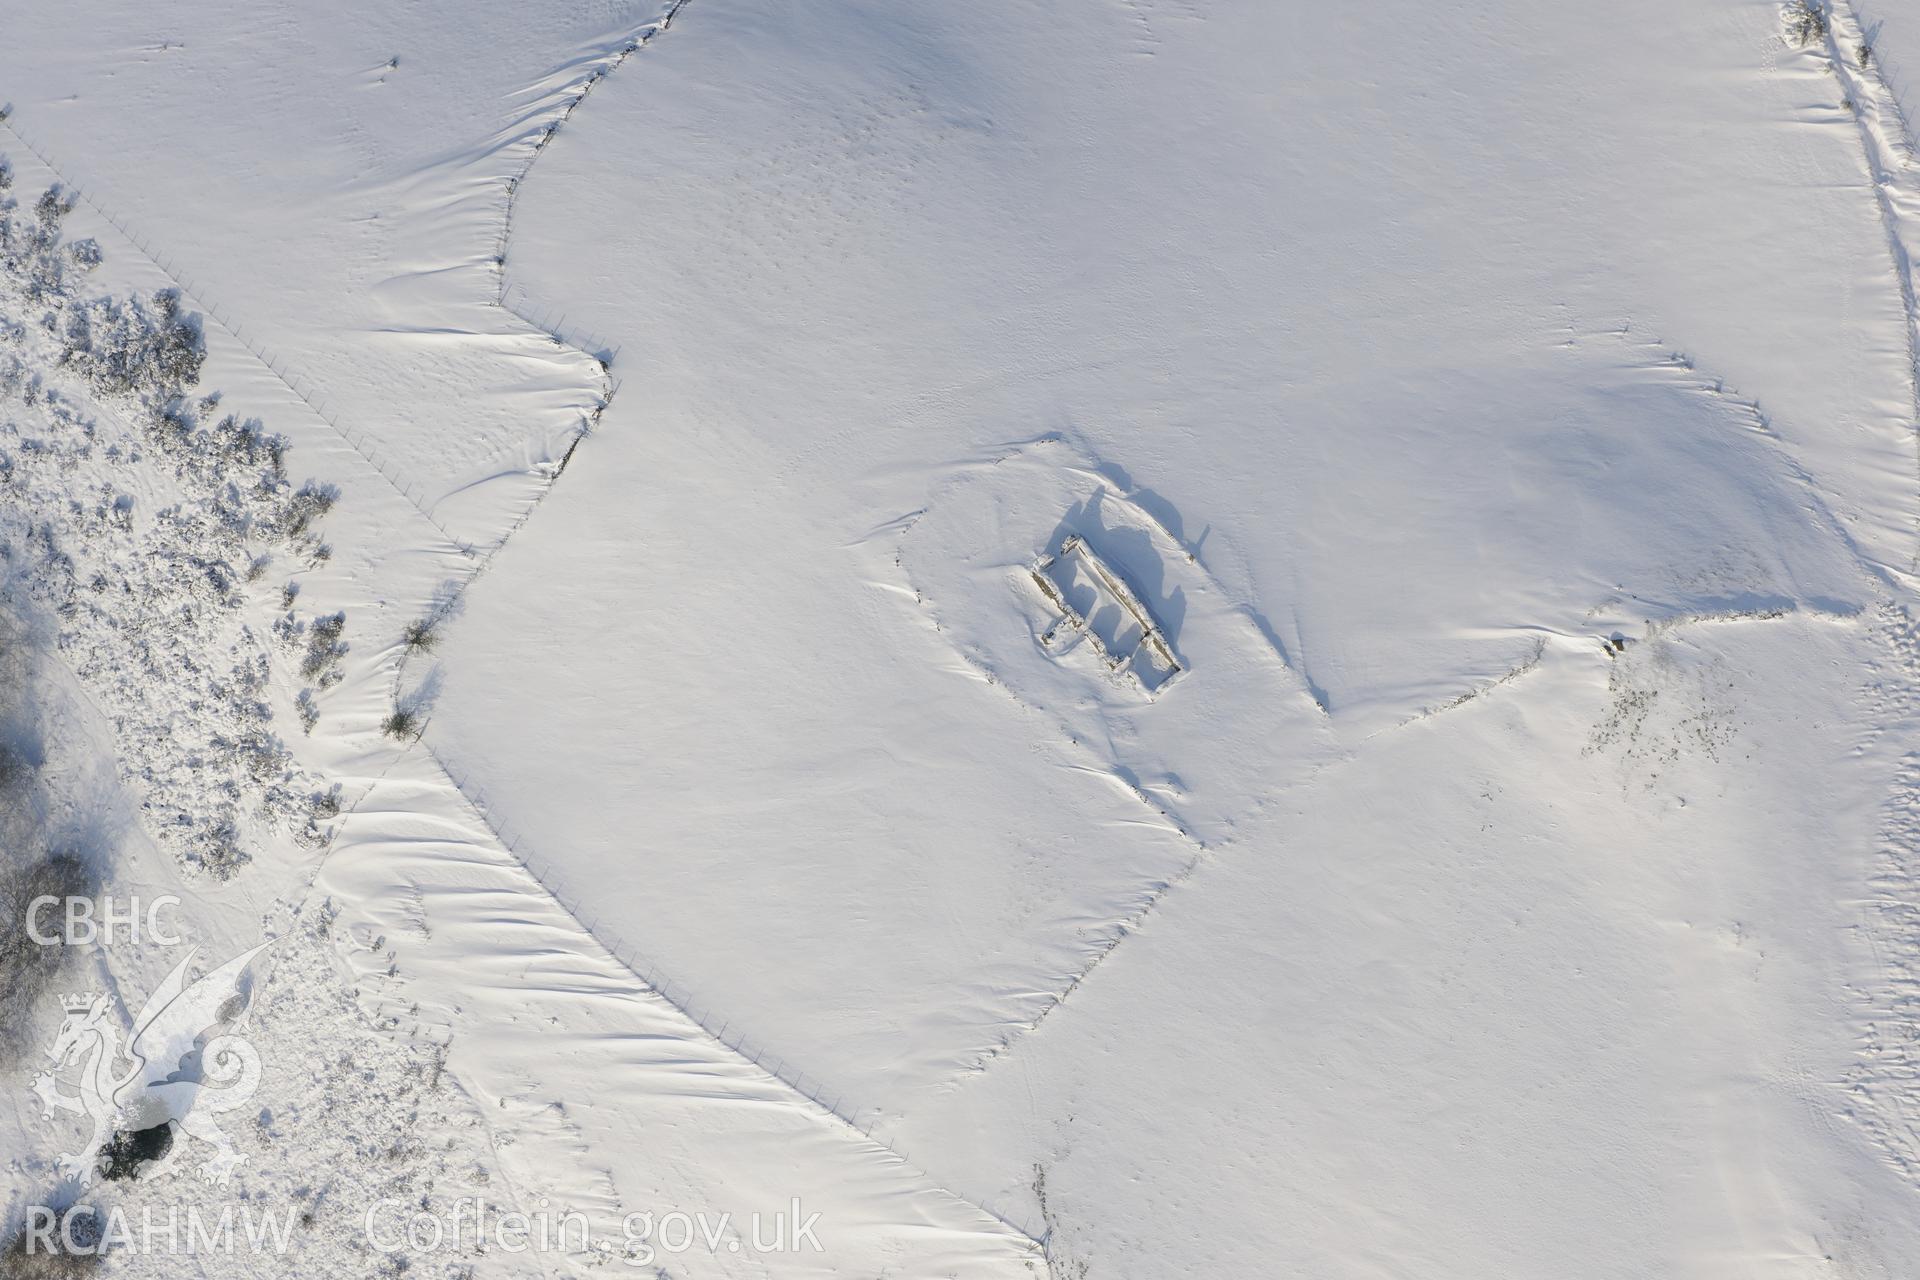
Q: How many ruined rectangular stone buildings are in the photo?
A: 1